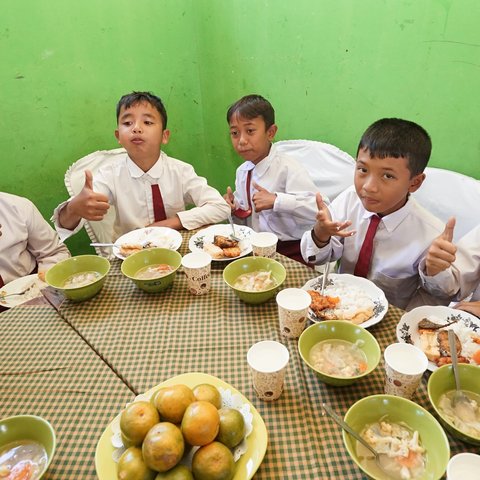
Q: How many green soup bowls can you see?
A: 7